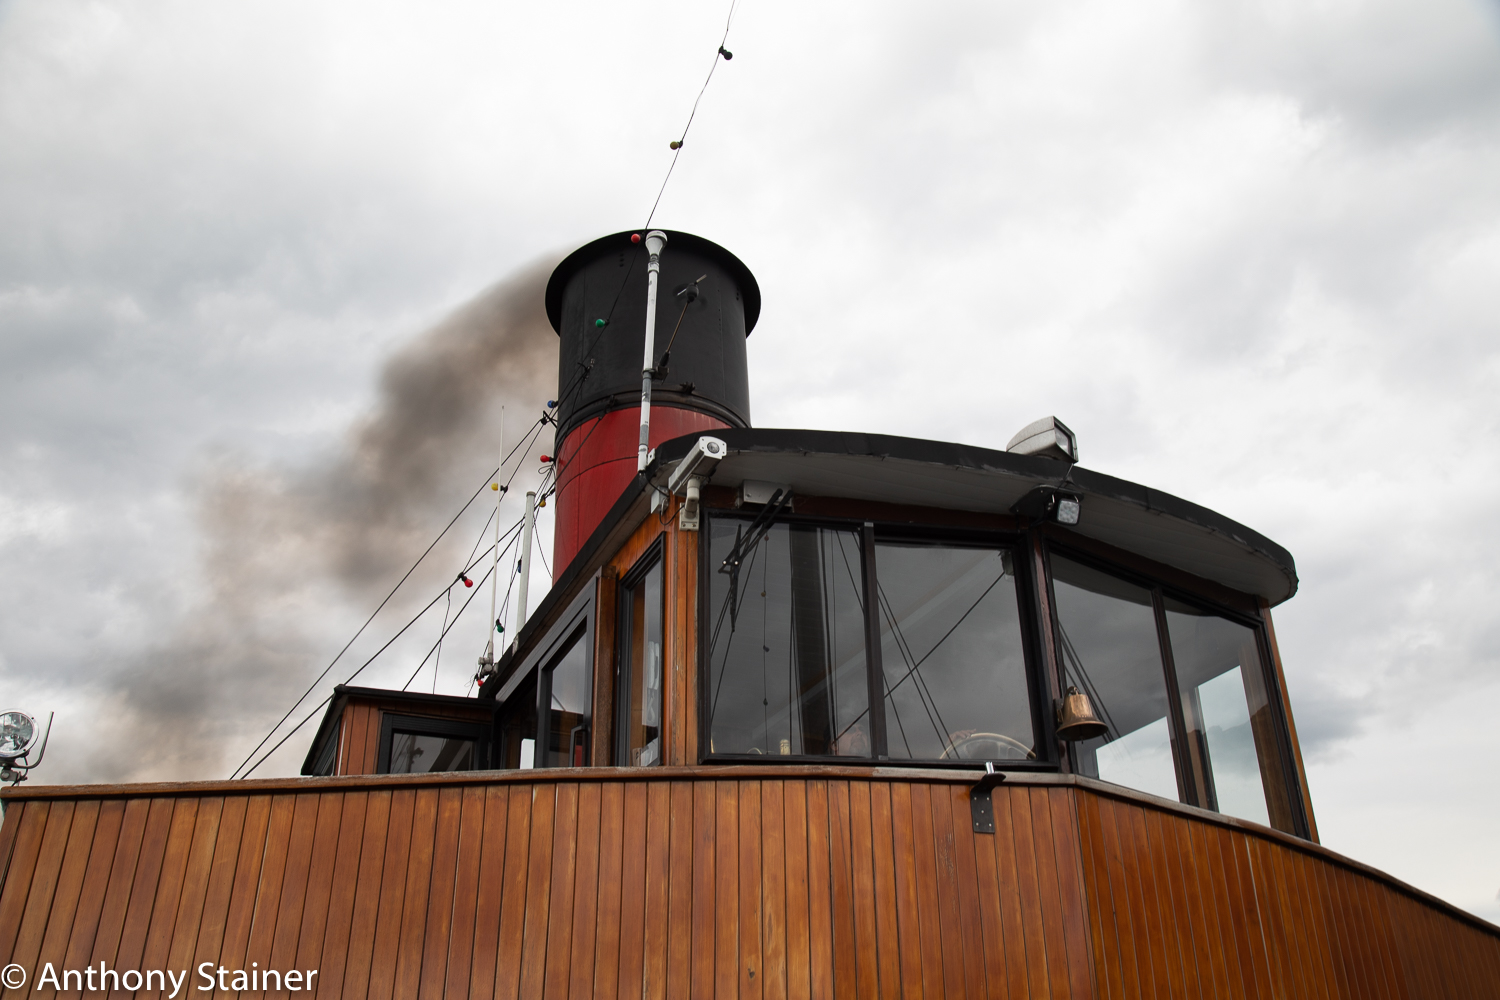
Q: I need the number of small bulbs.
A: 12